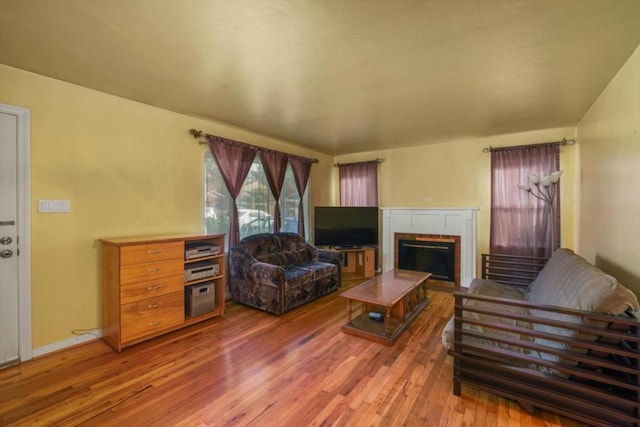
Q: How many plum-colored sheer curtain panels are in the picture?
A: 5